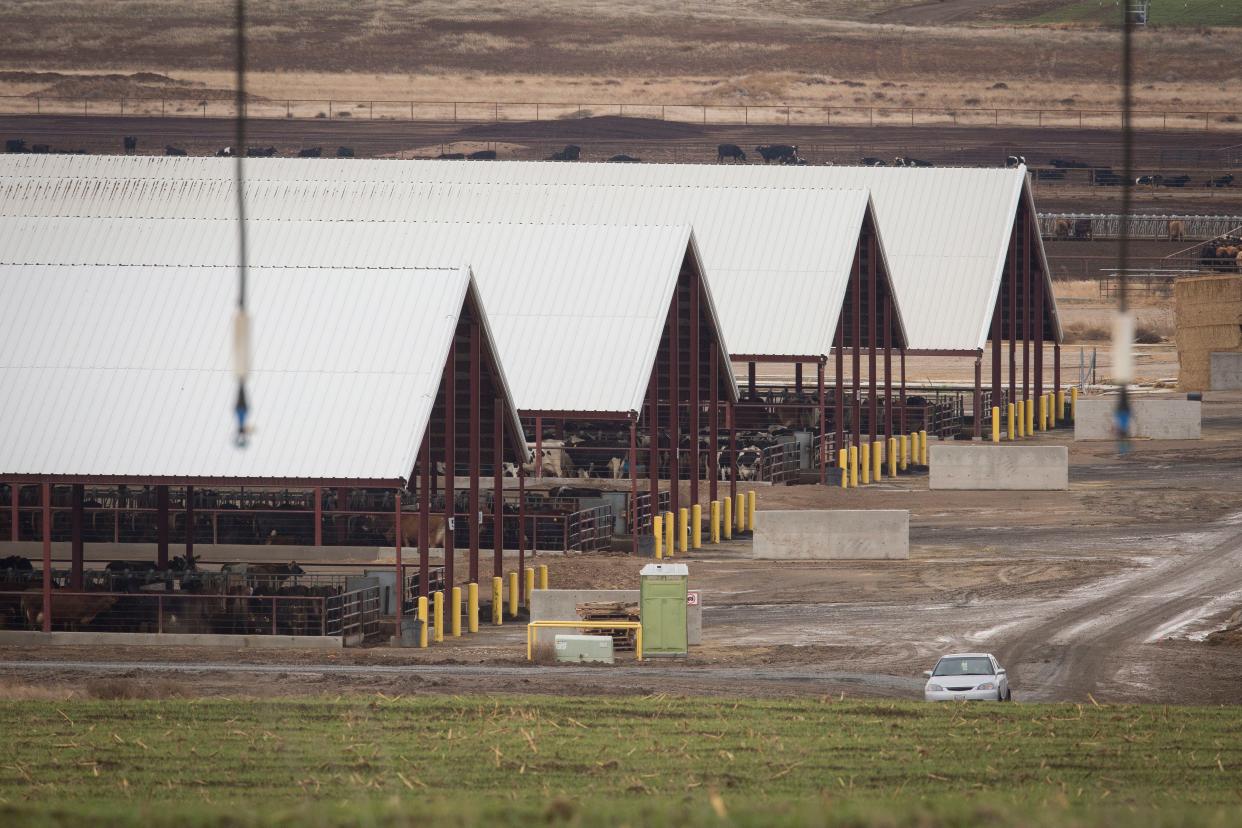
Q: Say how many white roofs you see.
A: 4